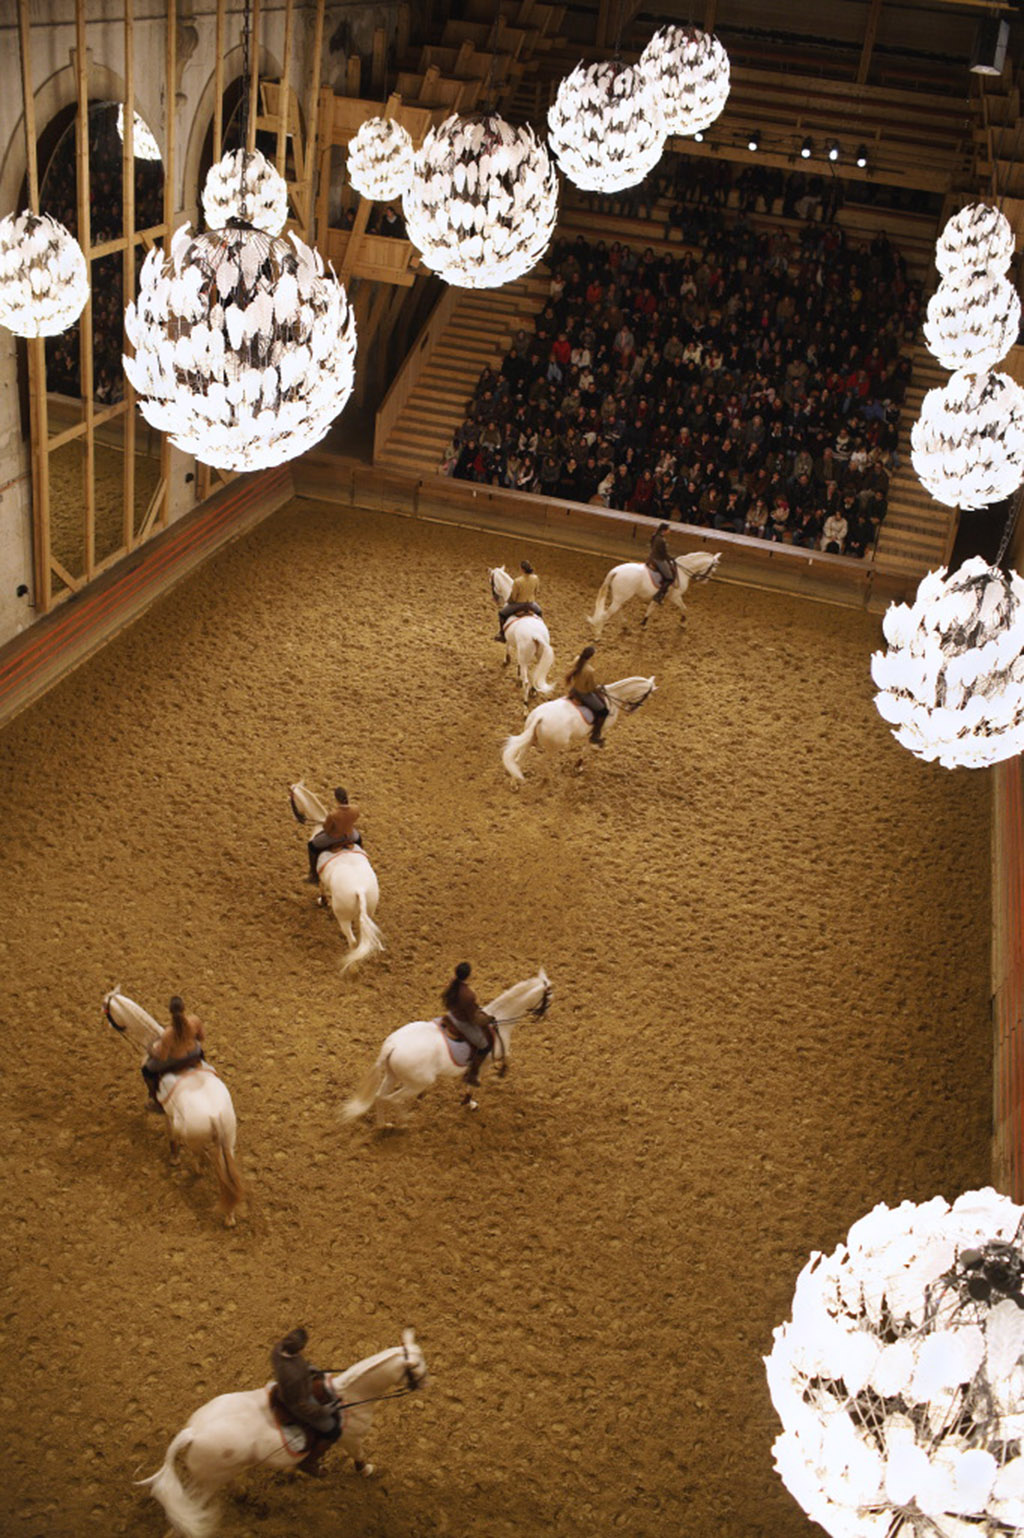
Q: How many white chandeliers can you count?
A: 12